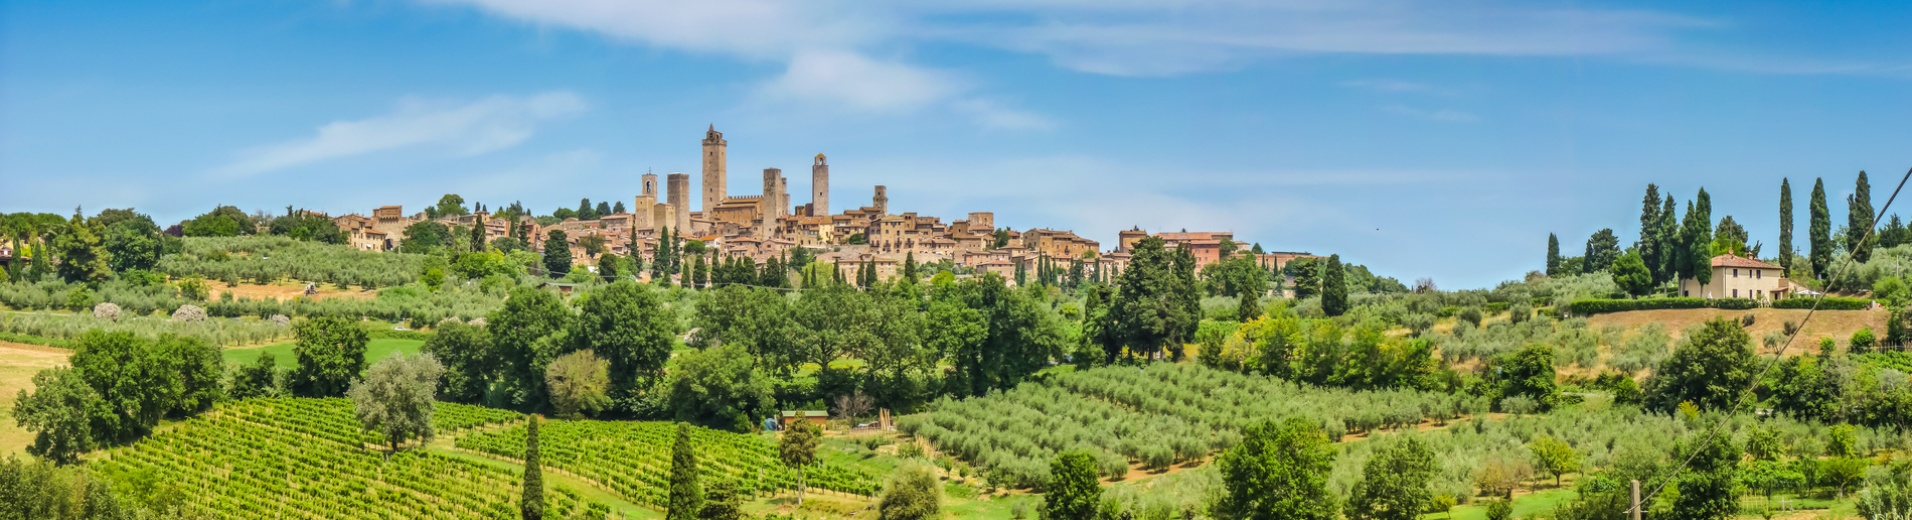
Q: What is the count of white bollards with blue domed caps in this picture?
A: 0